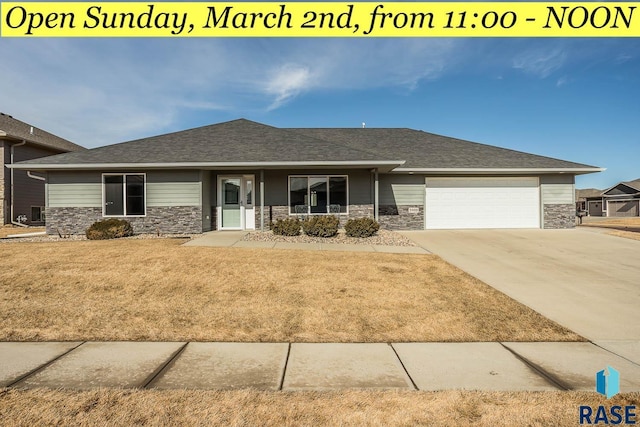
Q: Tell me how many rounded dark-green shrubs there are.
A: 4